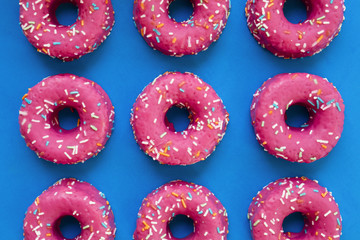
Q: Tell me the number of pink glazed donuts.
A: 9